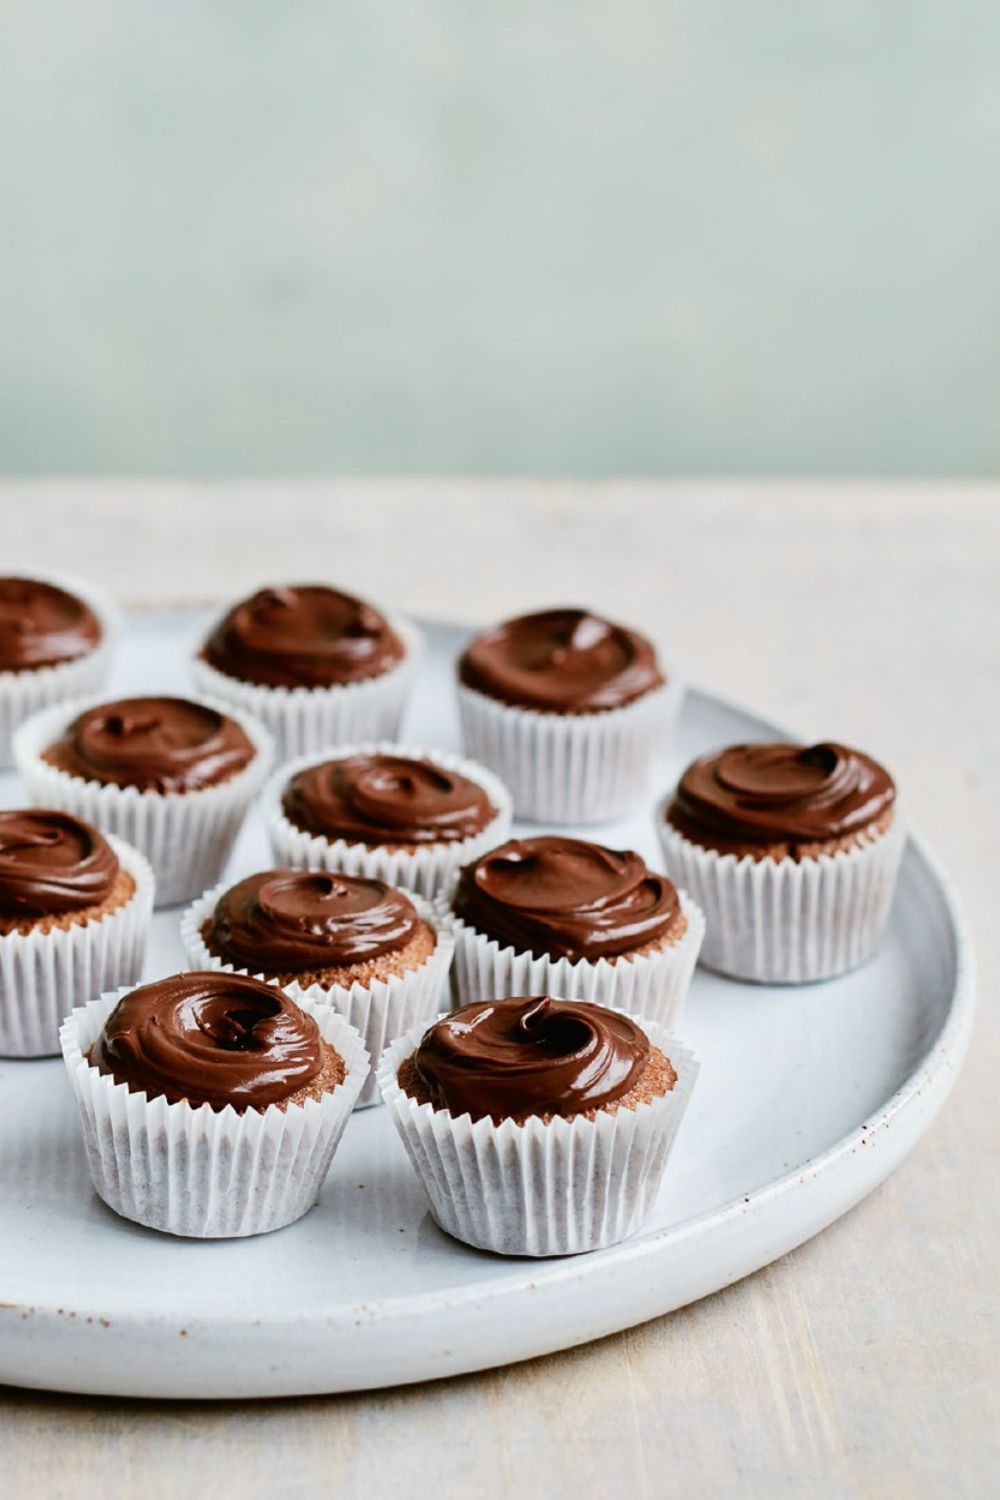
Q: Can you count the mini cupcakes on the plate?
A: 11